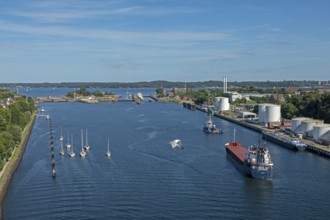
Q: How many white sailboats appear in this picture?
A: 7